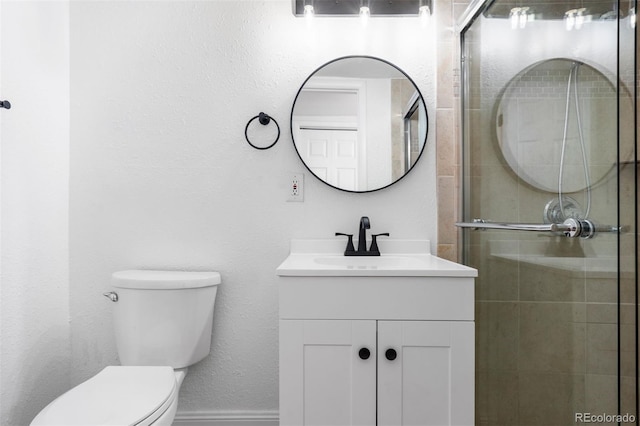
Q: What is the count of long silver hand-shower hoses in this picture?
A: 1